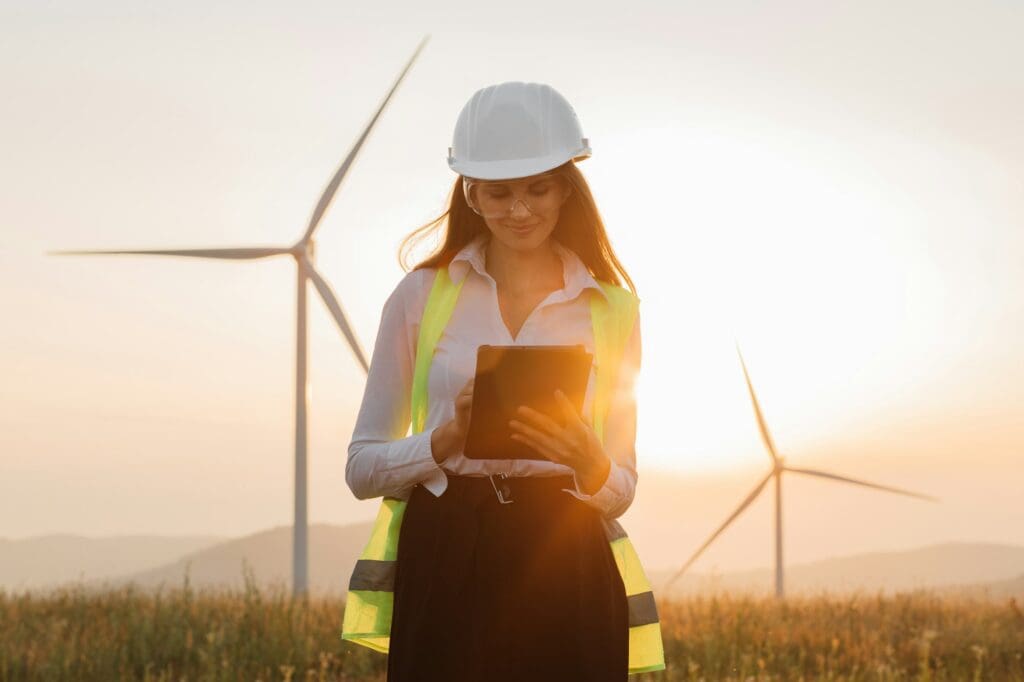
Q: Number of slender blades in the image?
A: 6